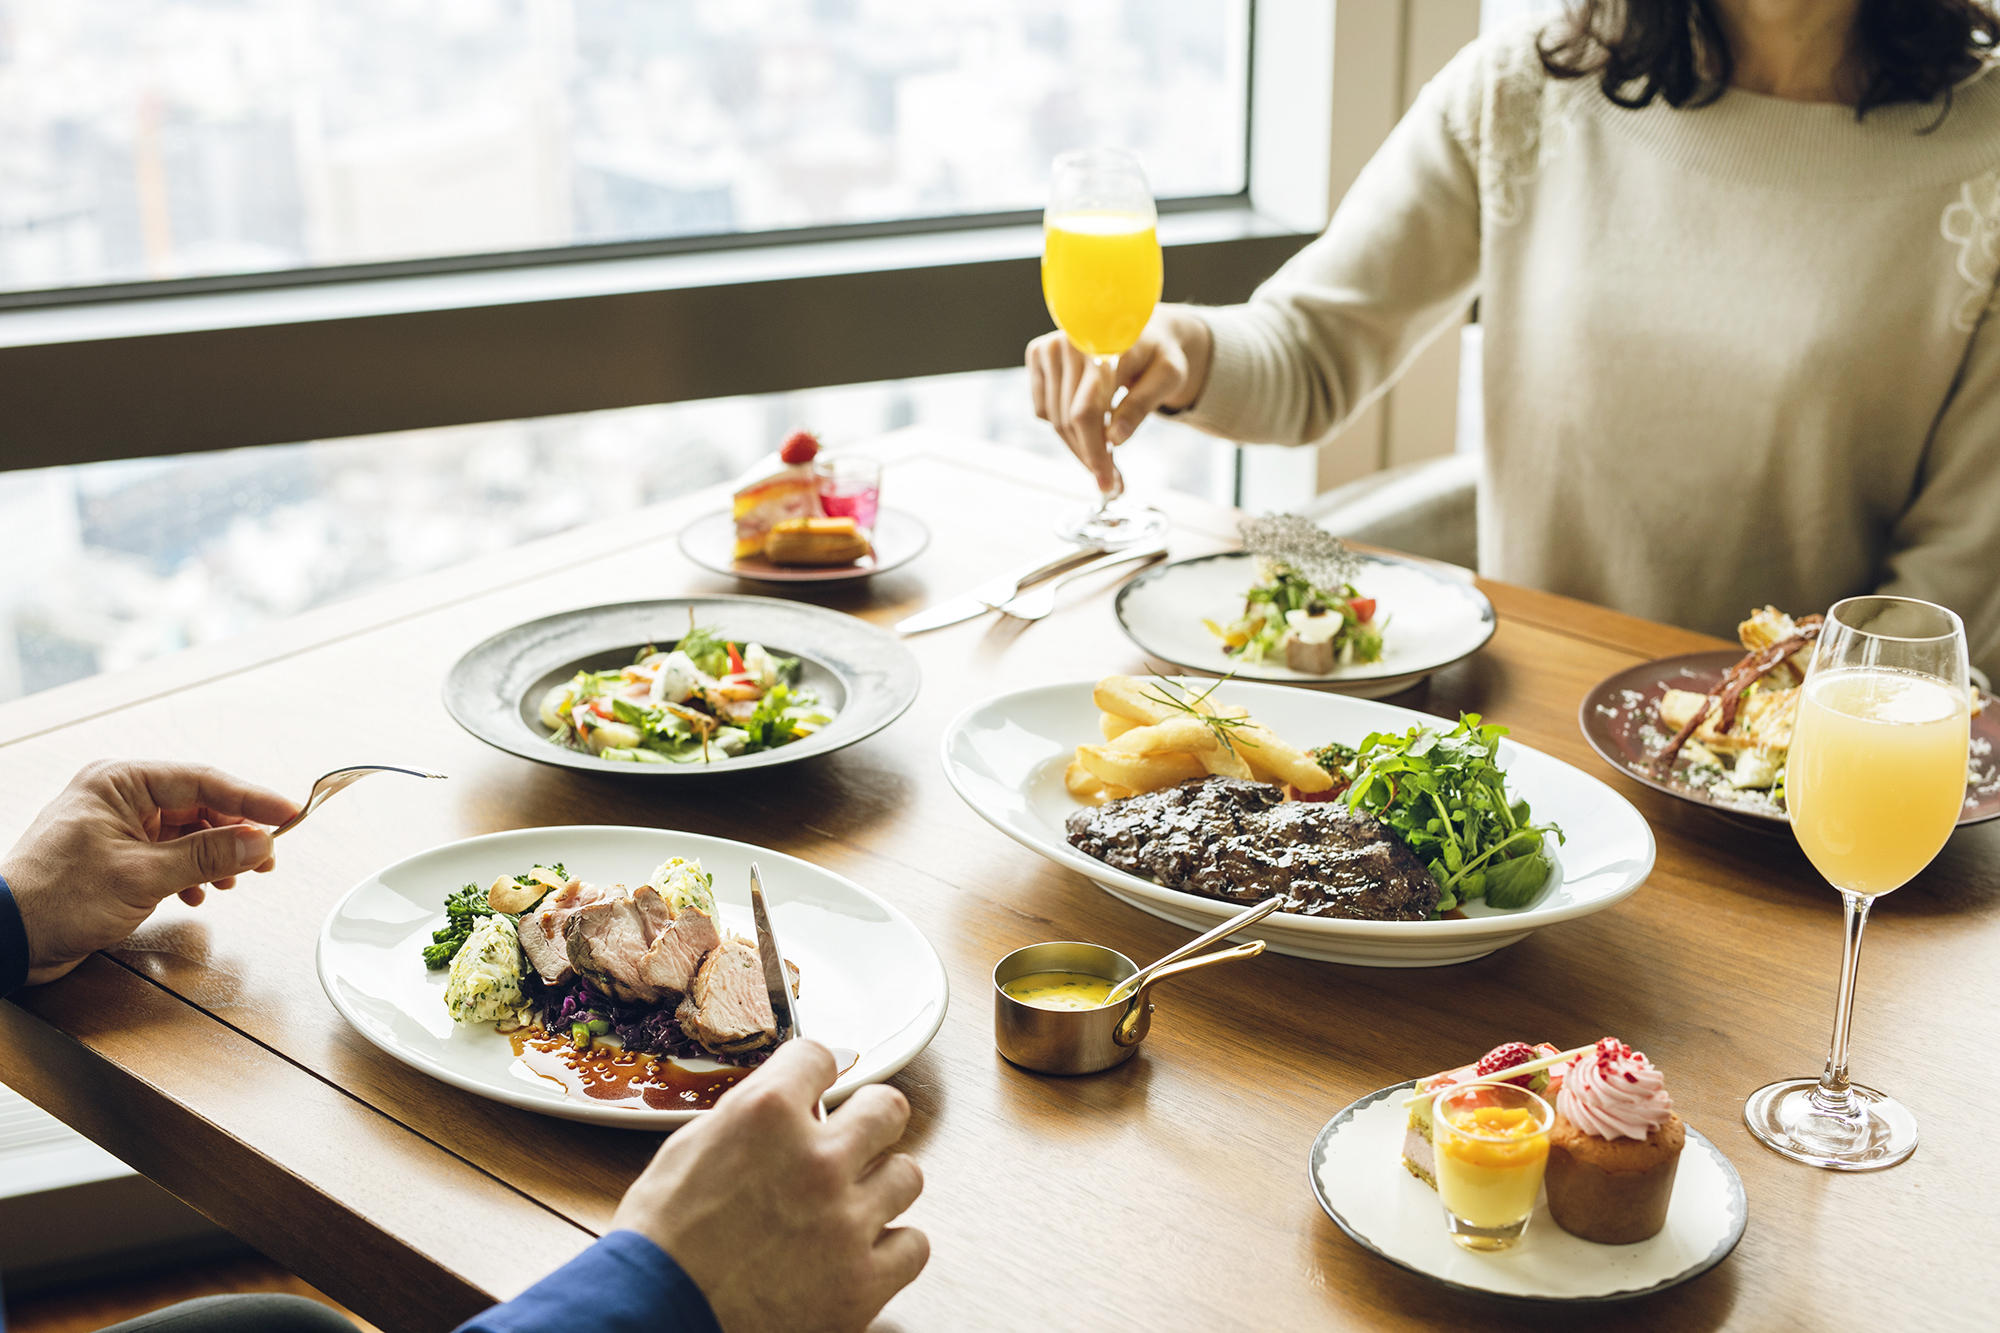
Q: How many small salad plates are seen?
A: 2